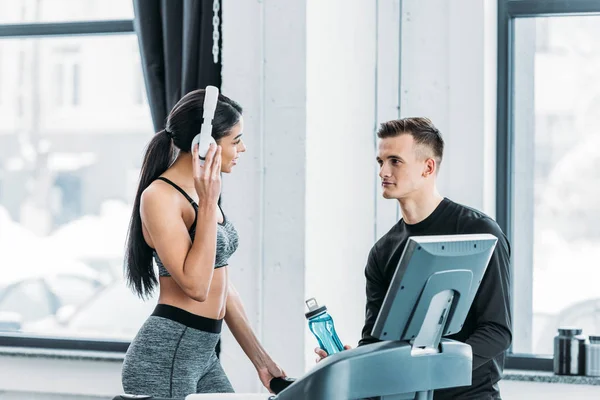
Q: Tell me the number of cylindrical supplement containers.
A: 2